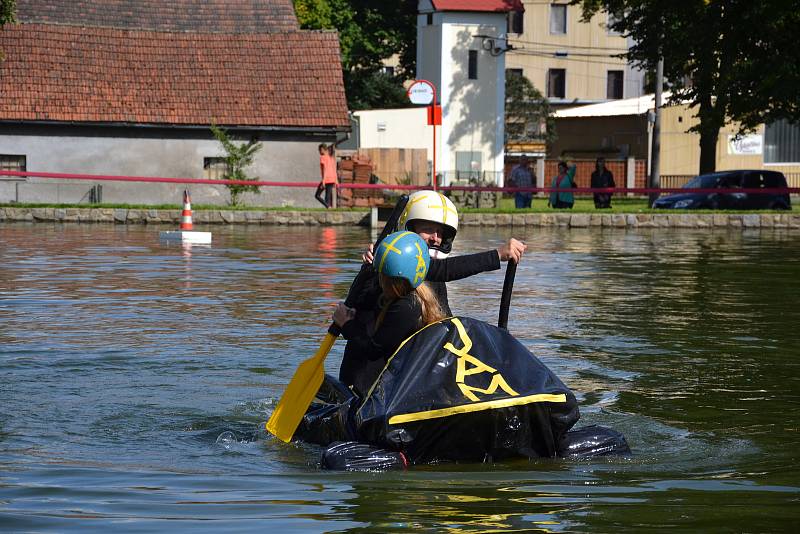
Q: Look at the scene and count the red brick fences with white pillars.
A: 1